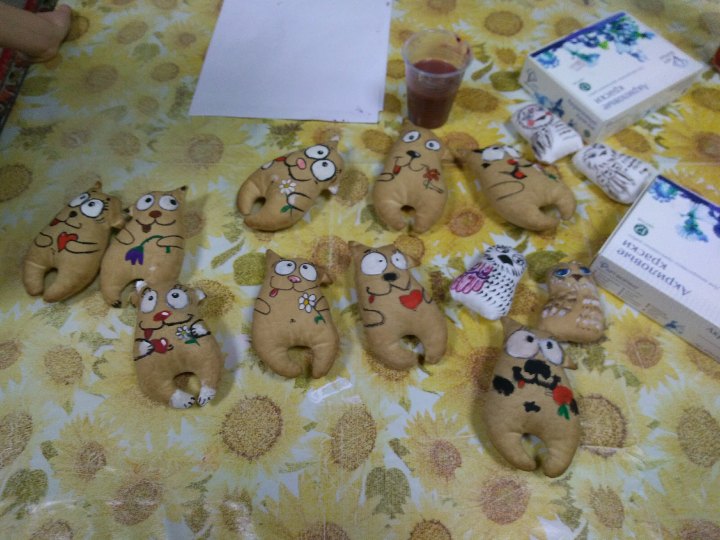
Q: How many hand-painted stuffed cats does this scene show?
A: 9